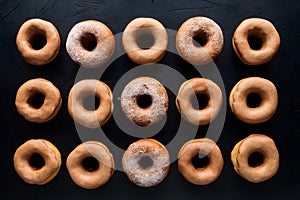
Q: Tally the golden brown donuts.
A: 11